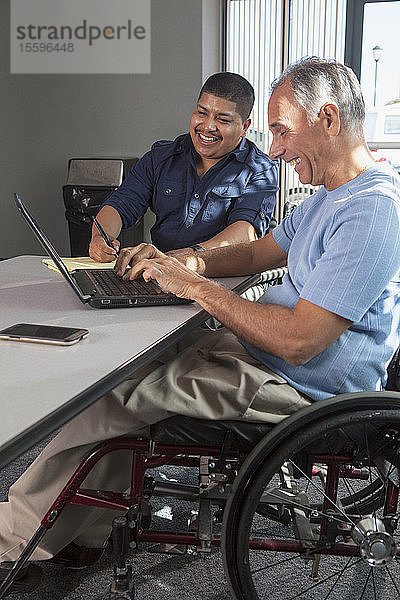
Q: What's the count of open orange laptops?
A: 0